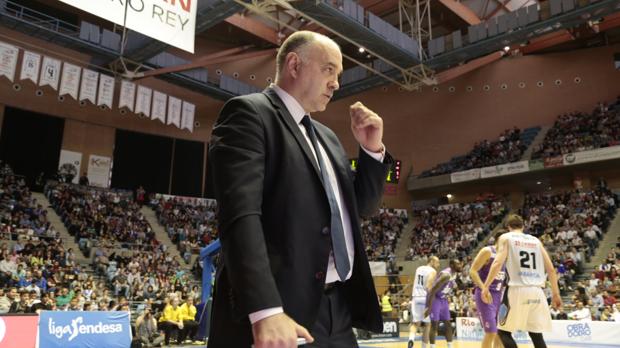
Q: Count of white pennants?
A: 11